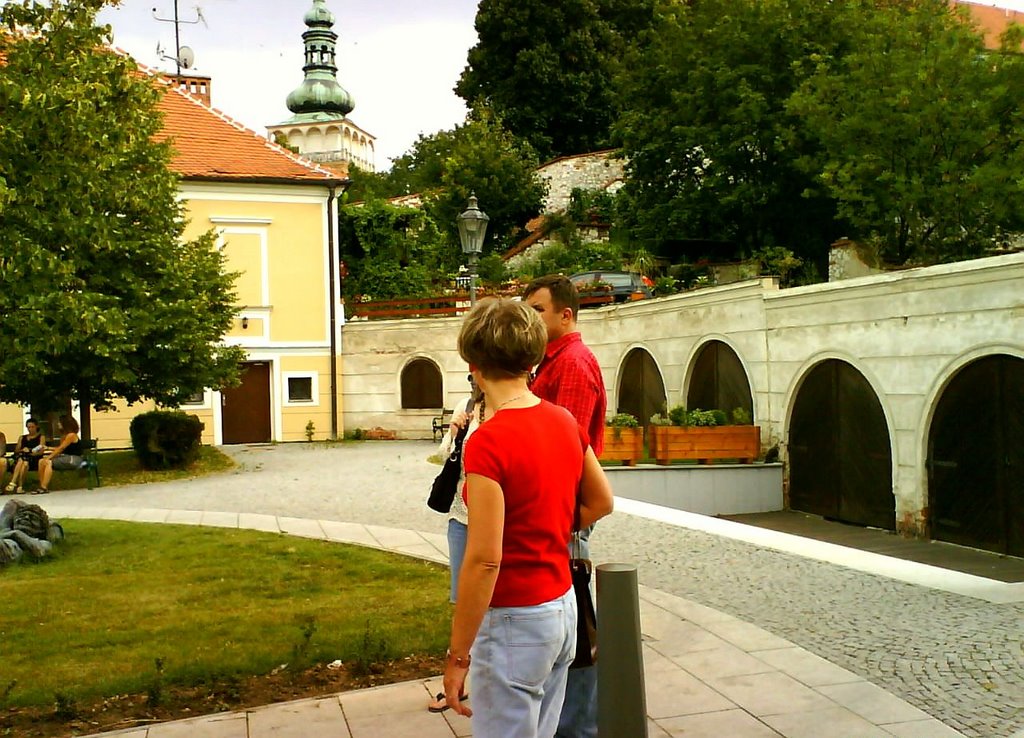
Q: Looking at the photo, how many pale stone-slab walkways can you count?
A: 1